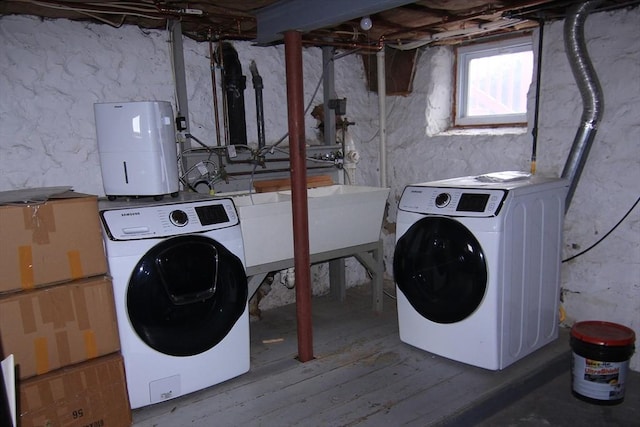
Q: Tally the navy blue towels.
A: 0